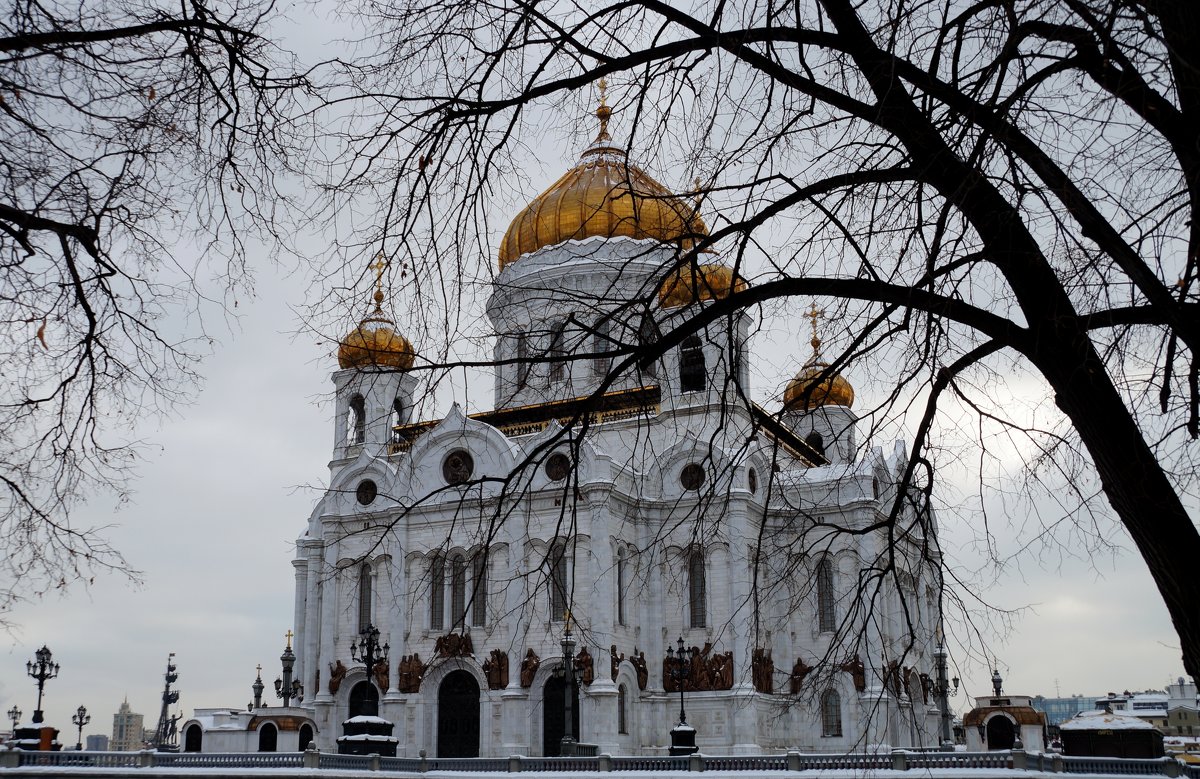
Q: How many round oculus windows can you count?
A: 6